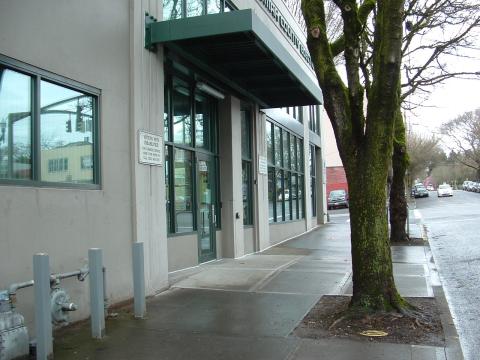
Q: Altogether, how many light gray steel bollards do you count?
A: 3